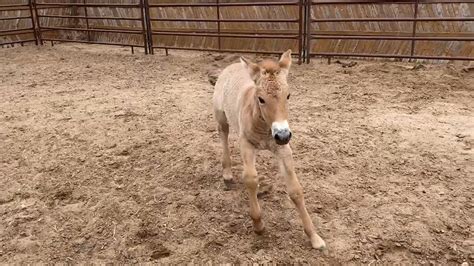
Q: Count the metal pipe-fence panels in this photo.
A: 4